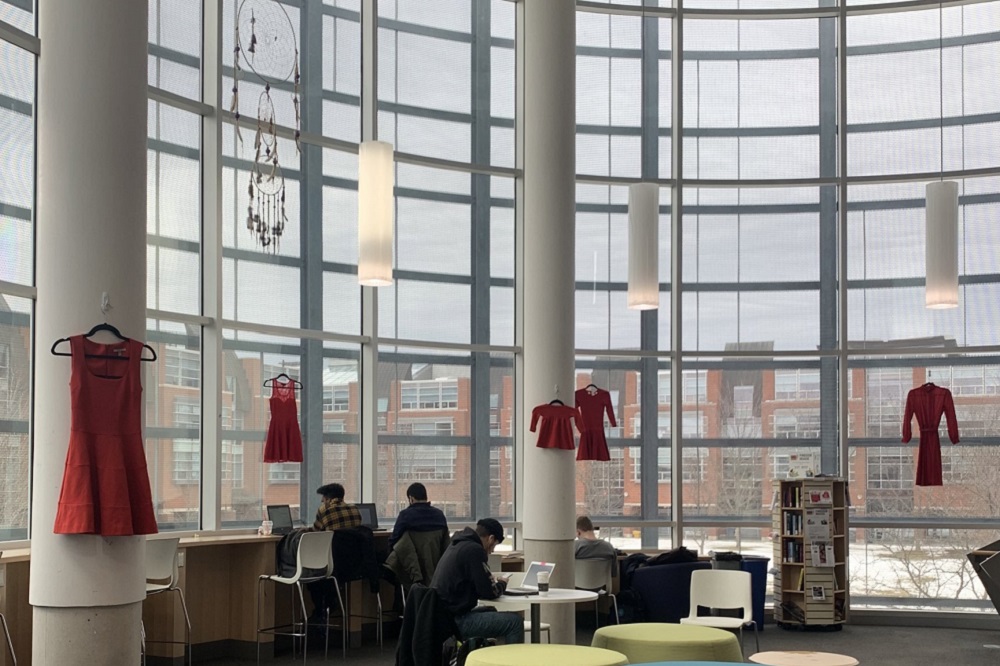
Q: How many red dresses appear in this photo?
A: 5